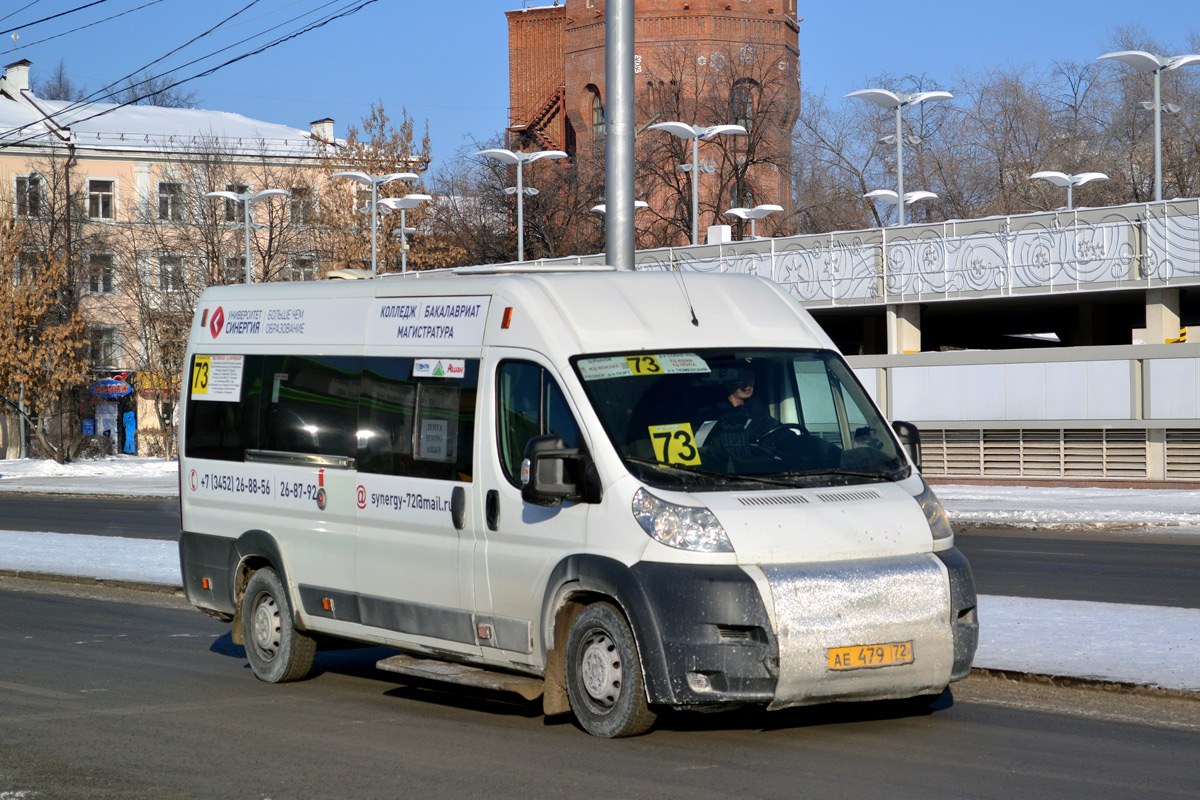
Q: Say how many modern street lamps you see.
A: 11